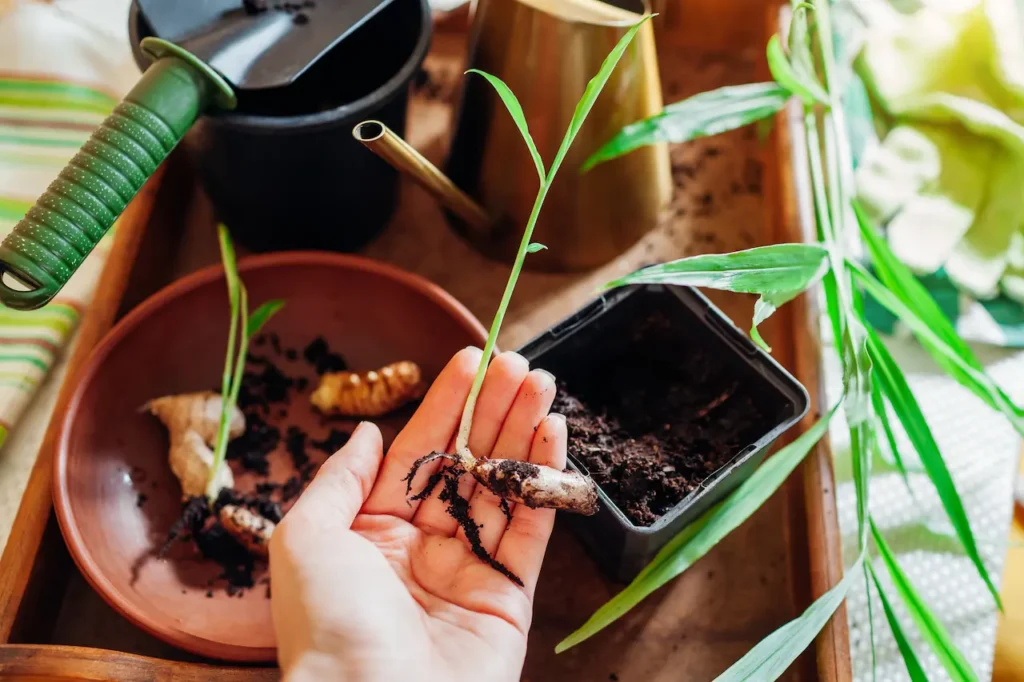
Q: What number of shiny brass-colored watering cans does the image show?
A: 1